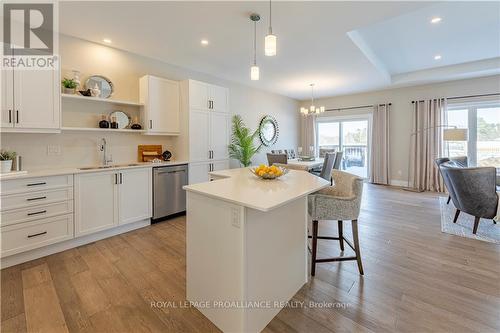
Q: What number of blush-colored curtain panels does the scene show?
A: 3